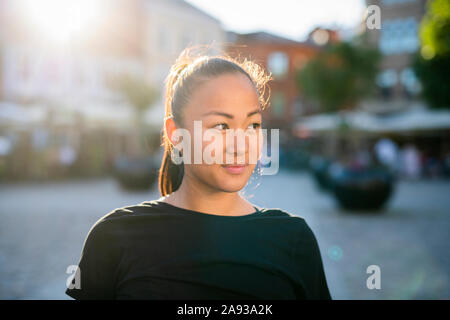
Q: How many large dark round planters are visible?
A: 3